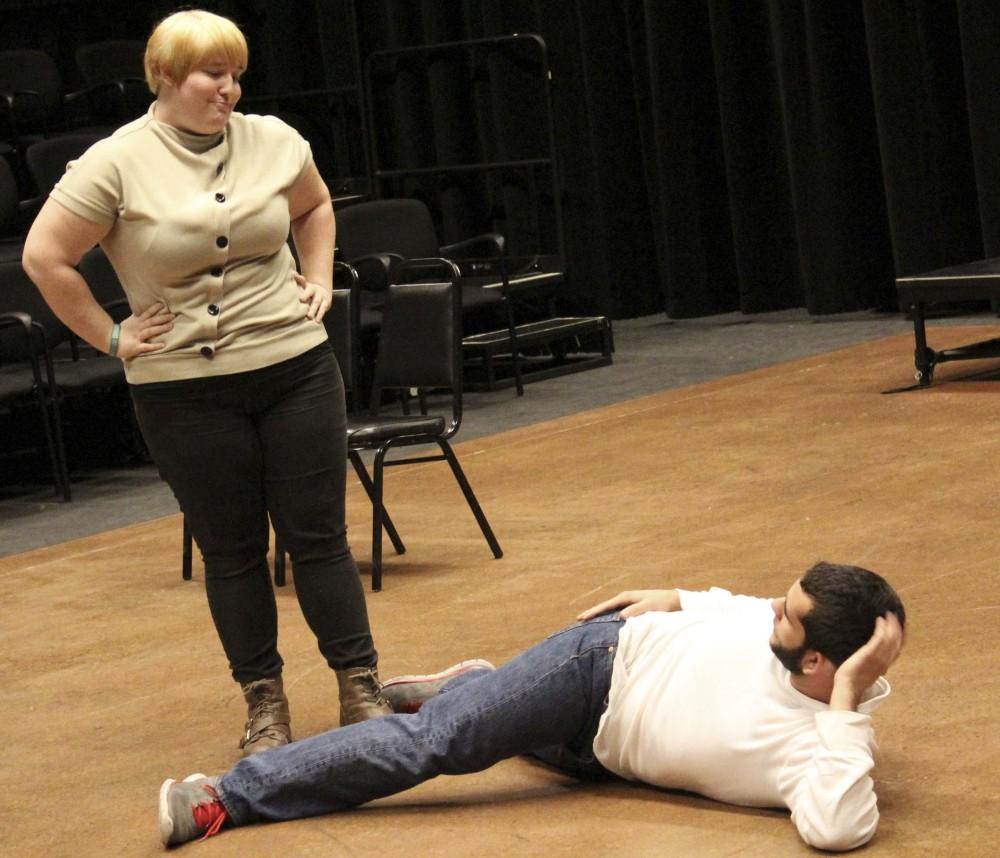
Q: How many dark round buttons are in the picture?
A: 6